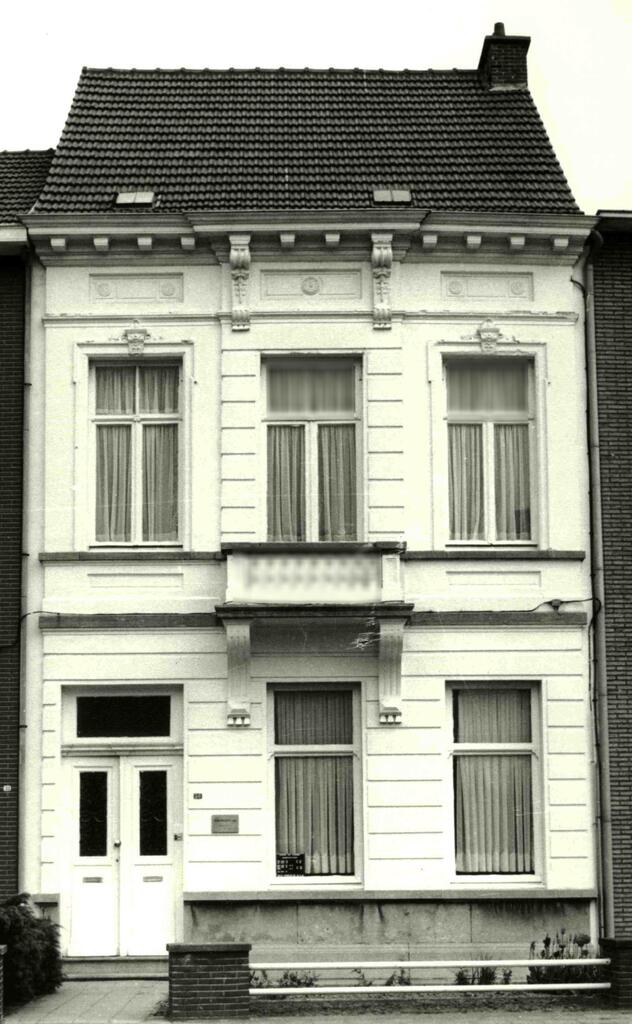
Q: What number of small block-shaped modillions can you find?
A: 10